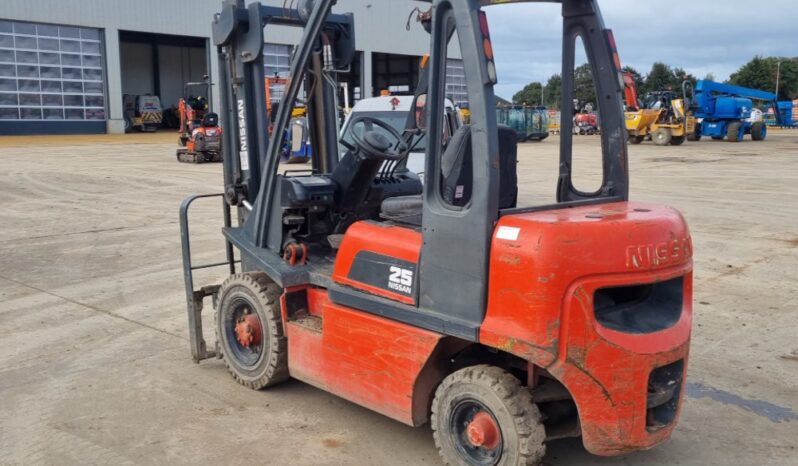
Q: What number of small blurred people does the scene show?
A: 0